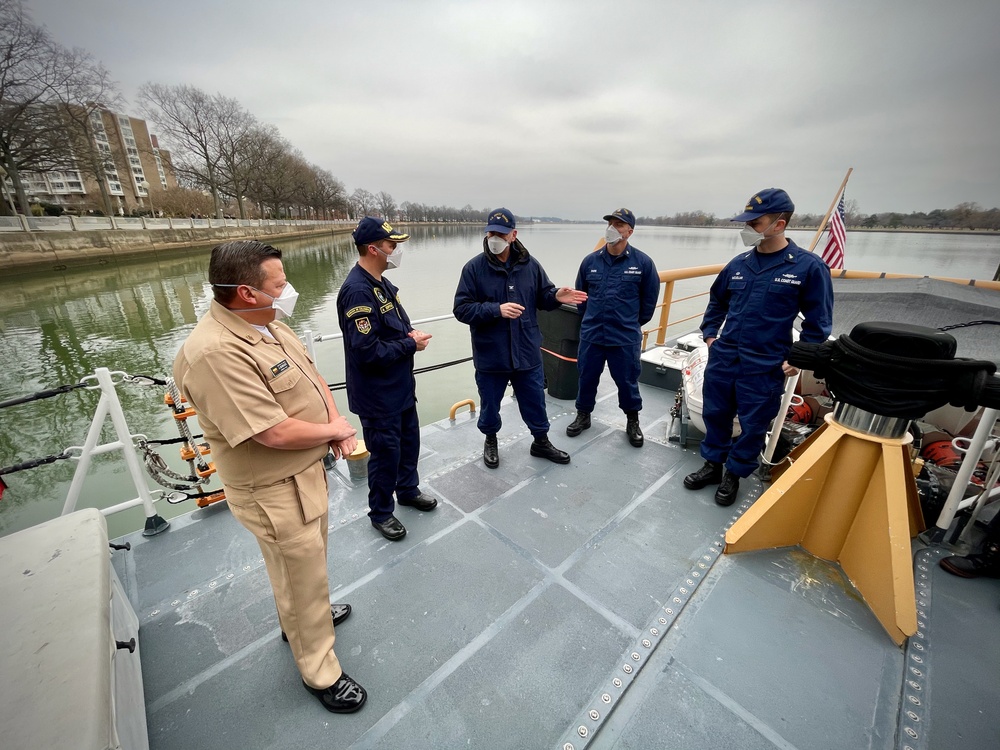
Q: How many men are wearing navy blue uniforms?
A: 4